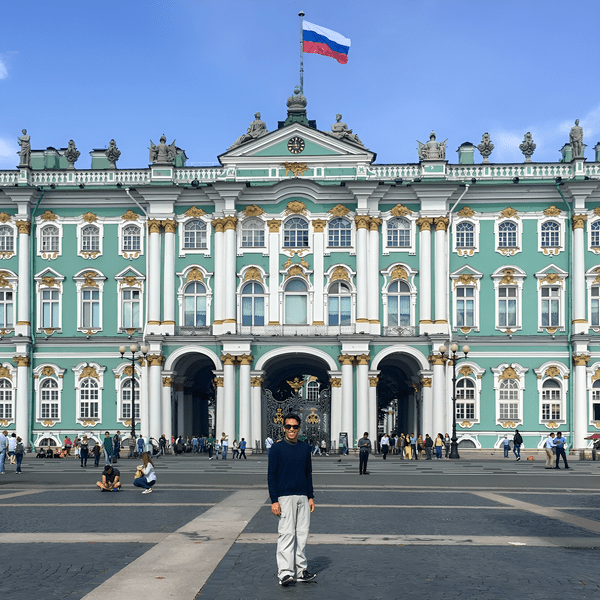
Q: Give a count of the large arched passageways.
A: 3